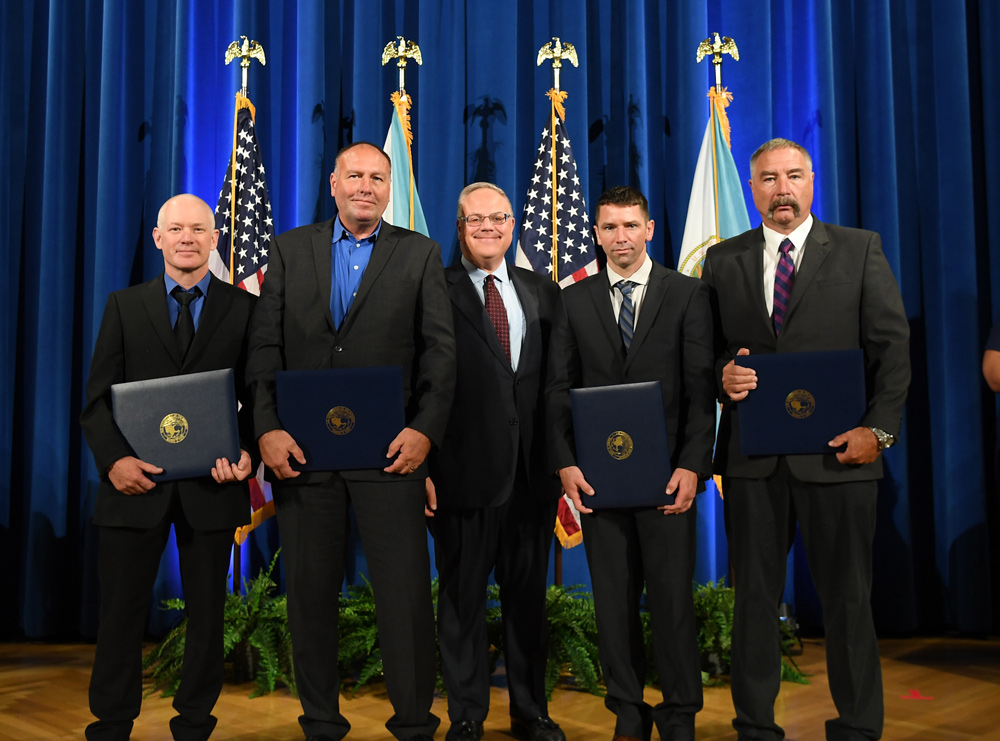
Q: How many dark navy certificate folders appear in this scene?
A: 4